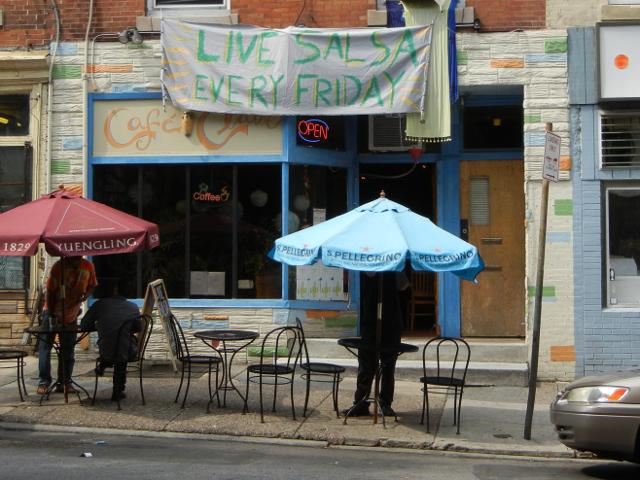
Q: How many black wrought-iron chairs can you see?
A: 6